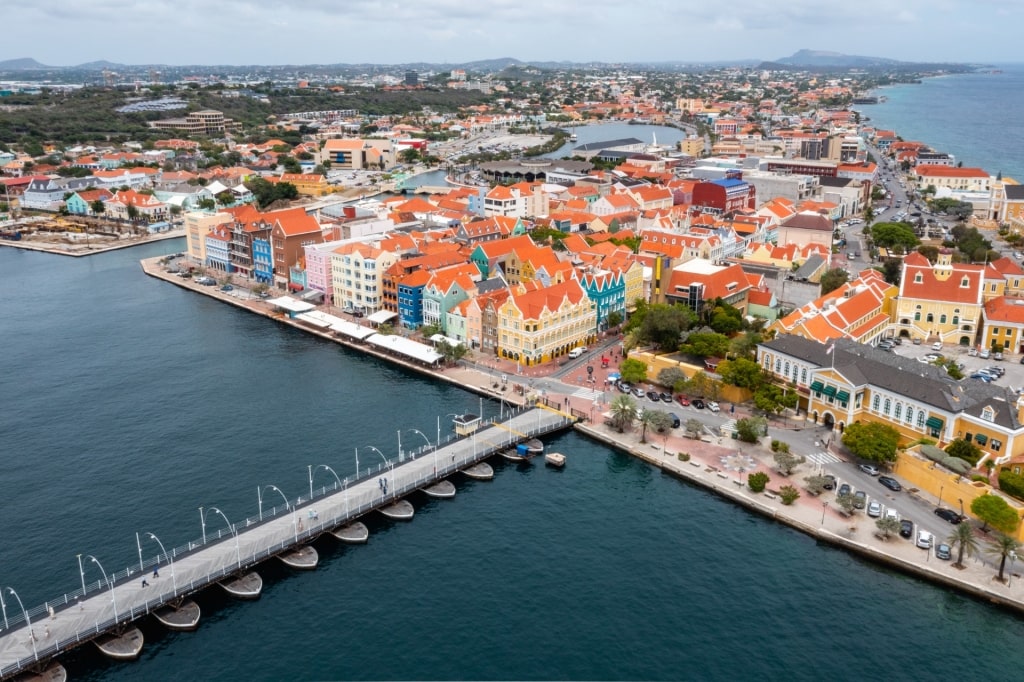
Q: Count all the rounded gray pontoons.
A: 11